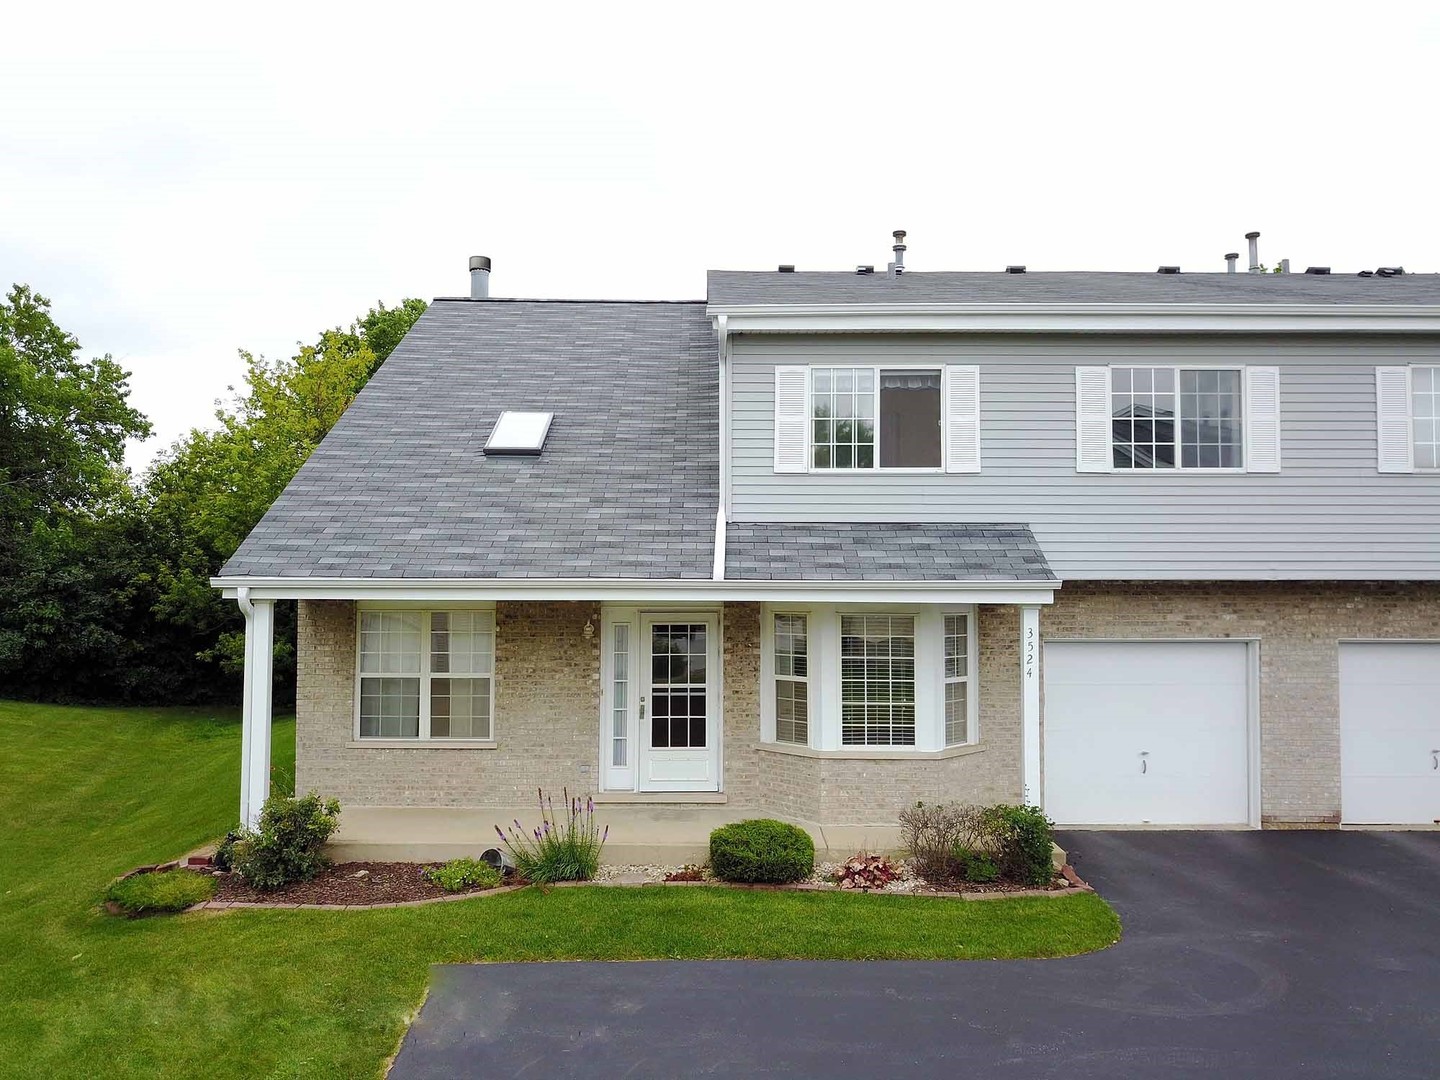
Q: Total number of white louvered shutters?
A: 5